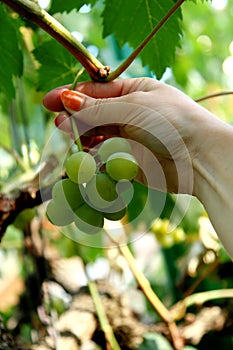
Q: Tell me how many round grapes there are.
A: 8